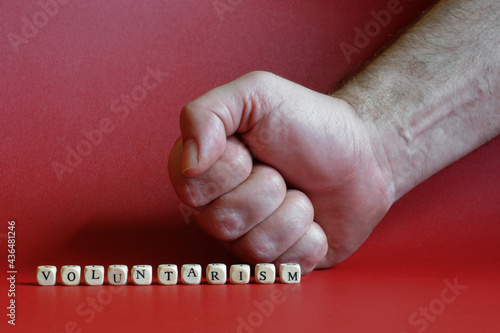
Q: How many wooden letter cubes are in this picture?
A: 11